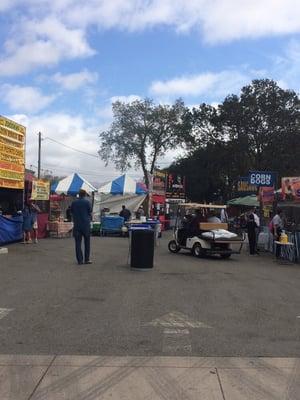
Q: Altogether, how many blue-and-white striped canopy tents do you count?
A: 2